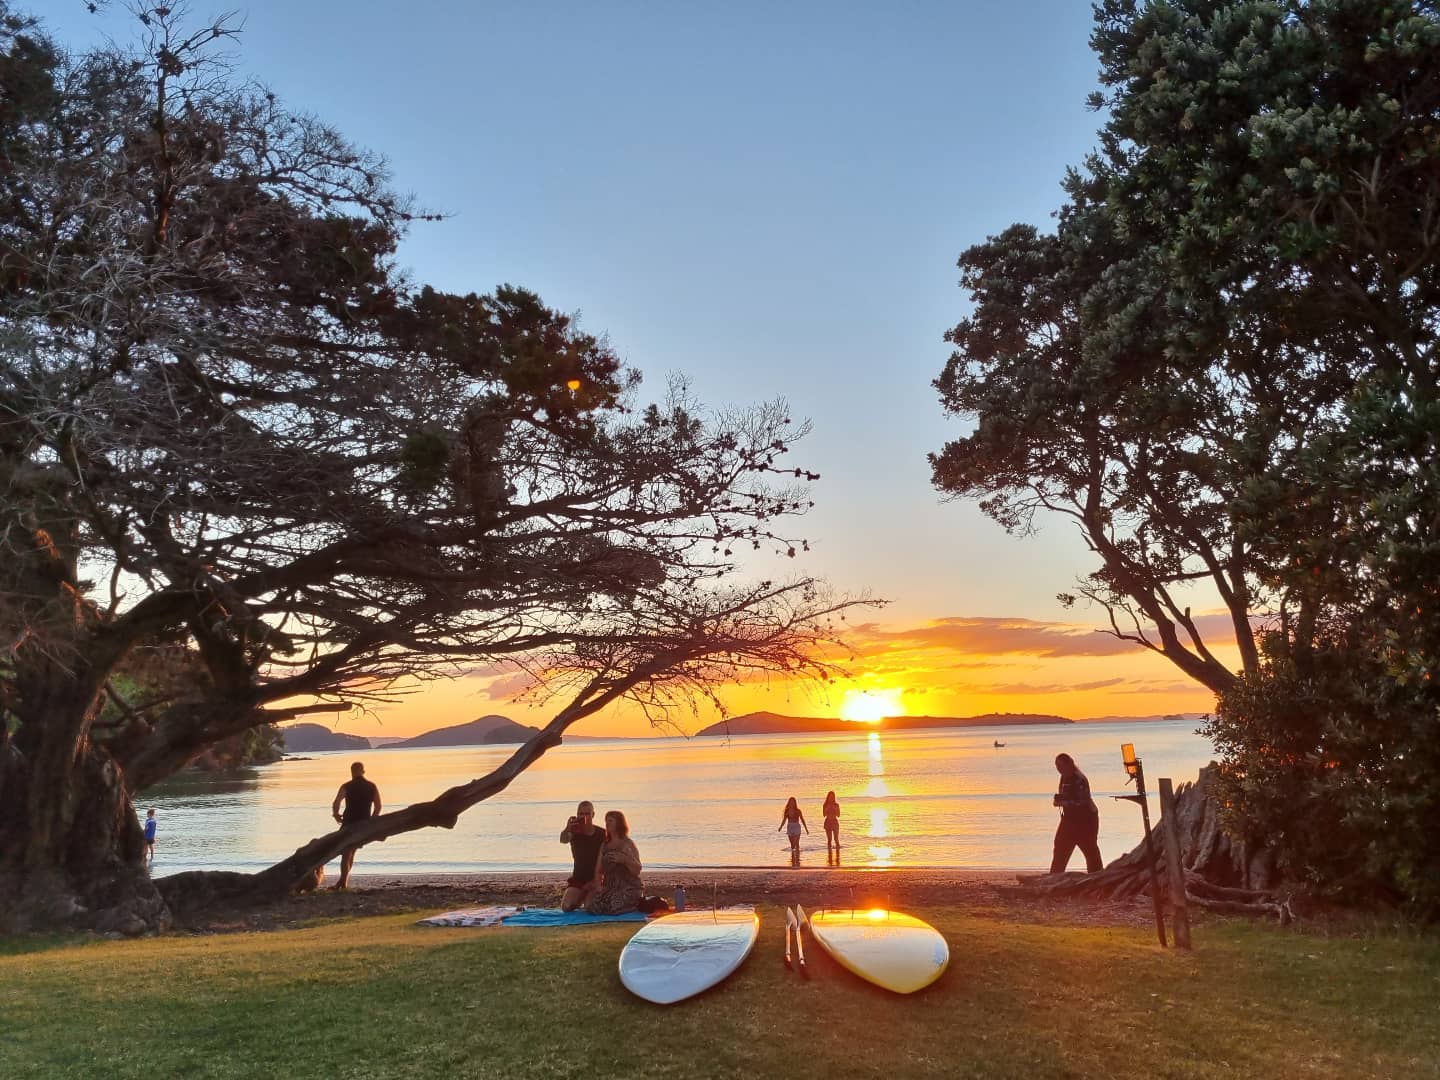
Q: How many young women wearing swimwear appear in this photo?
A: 2